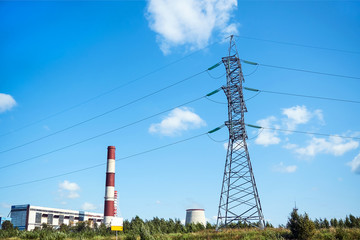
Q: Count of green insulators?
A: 6